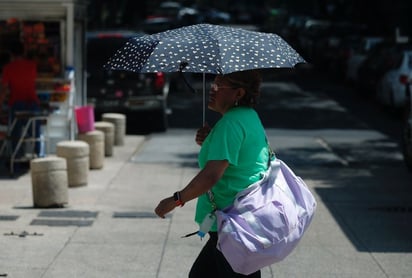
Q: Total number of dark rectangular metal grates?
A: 4